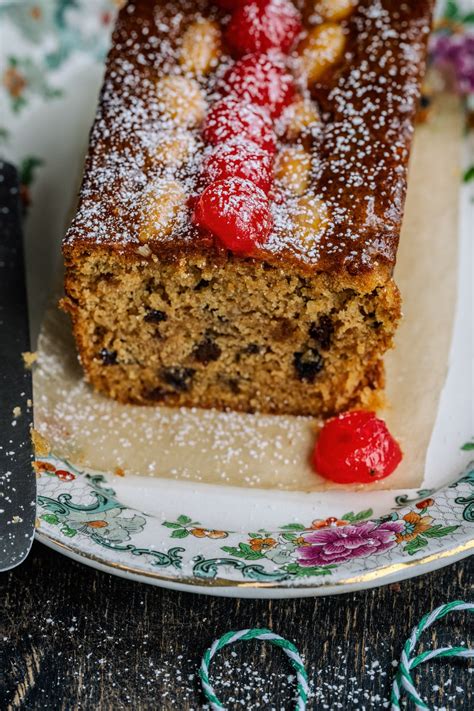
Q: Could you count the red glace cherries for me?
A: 6